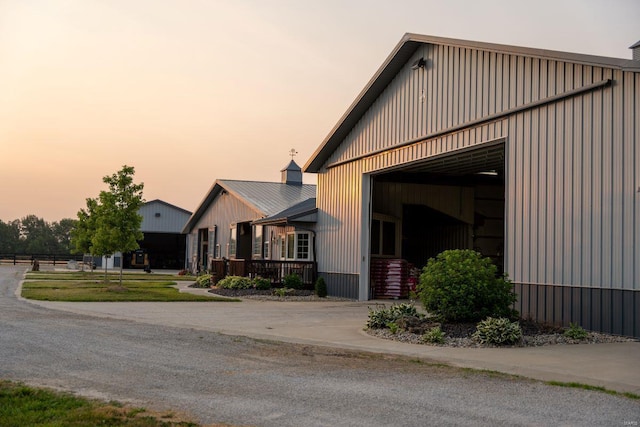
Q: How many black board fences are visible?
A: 1